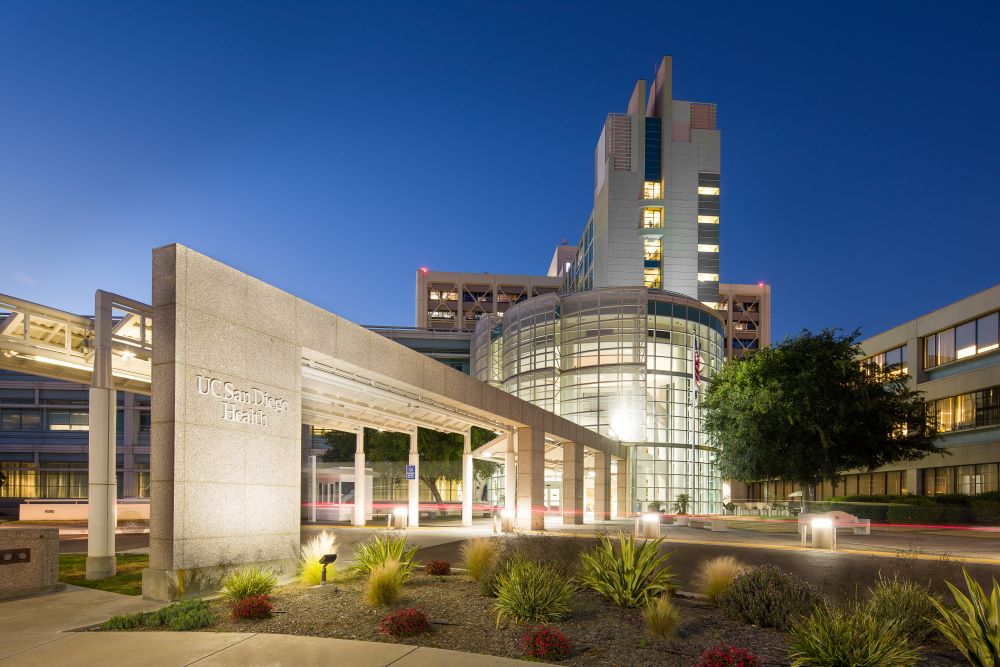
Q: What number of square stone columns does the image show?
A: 4